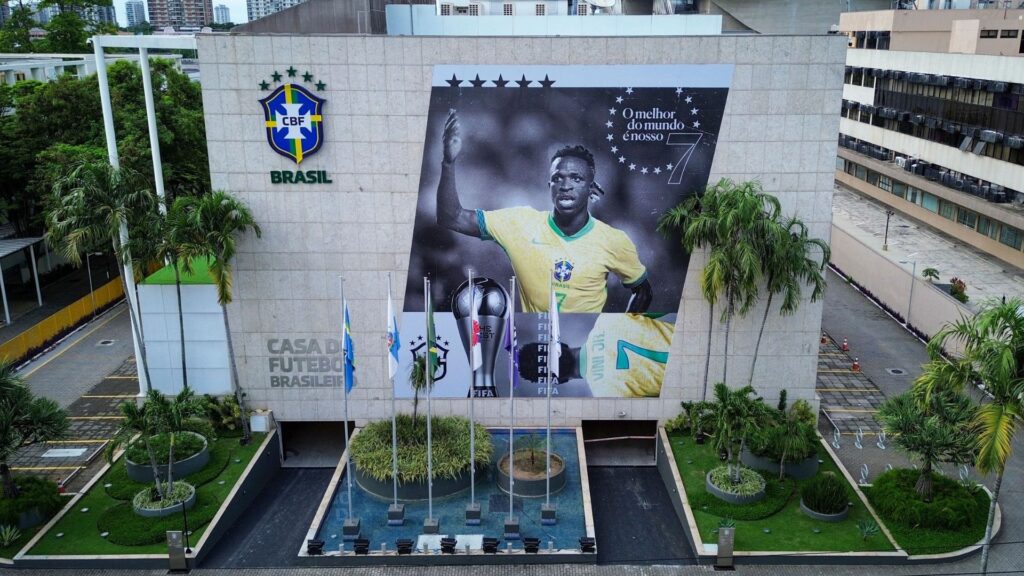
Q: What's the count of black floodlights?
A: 7